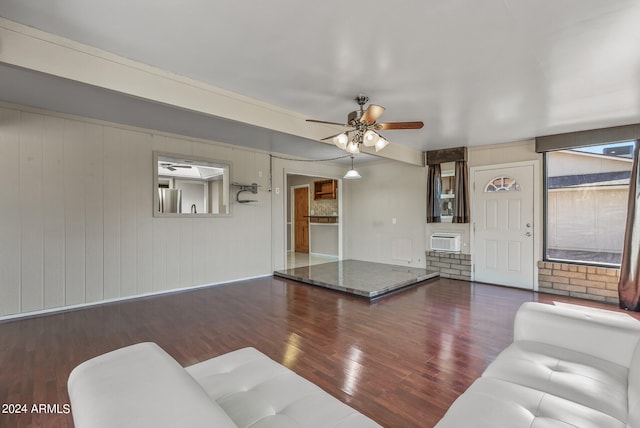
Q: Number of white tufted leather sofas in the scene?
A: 2